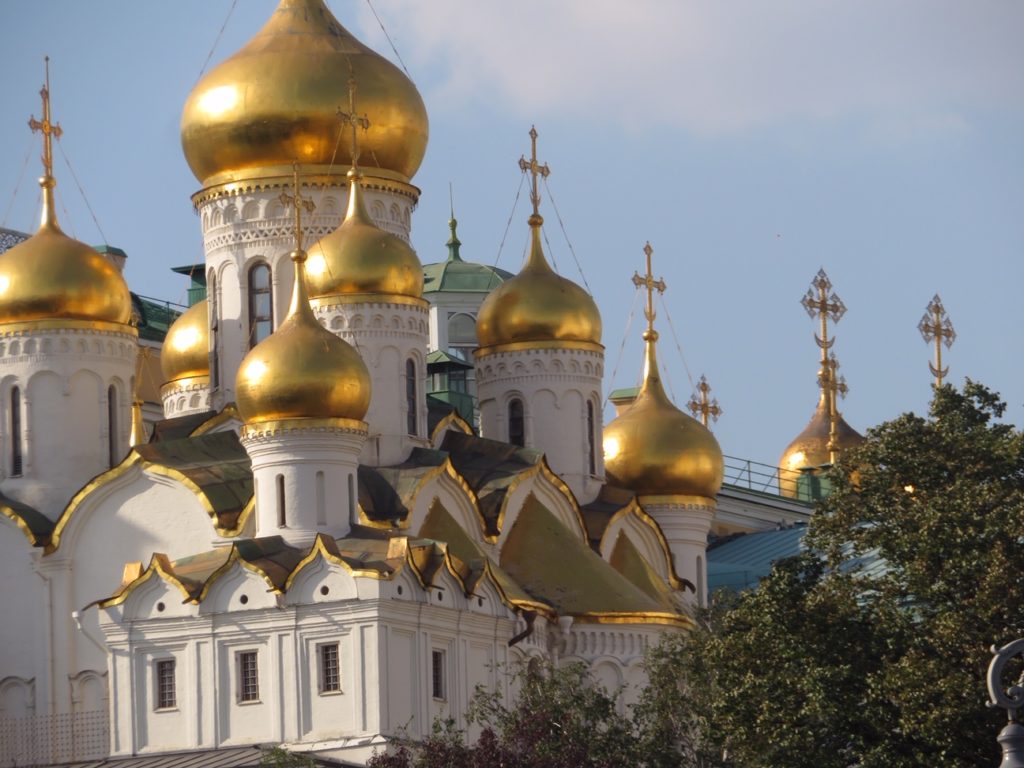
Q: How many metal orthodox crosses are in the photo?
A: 9